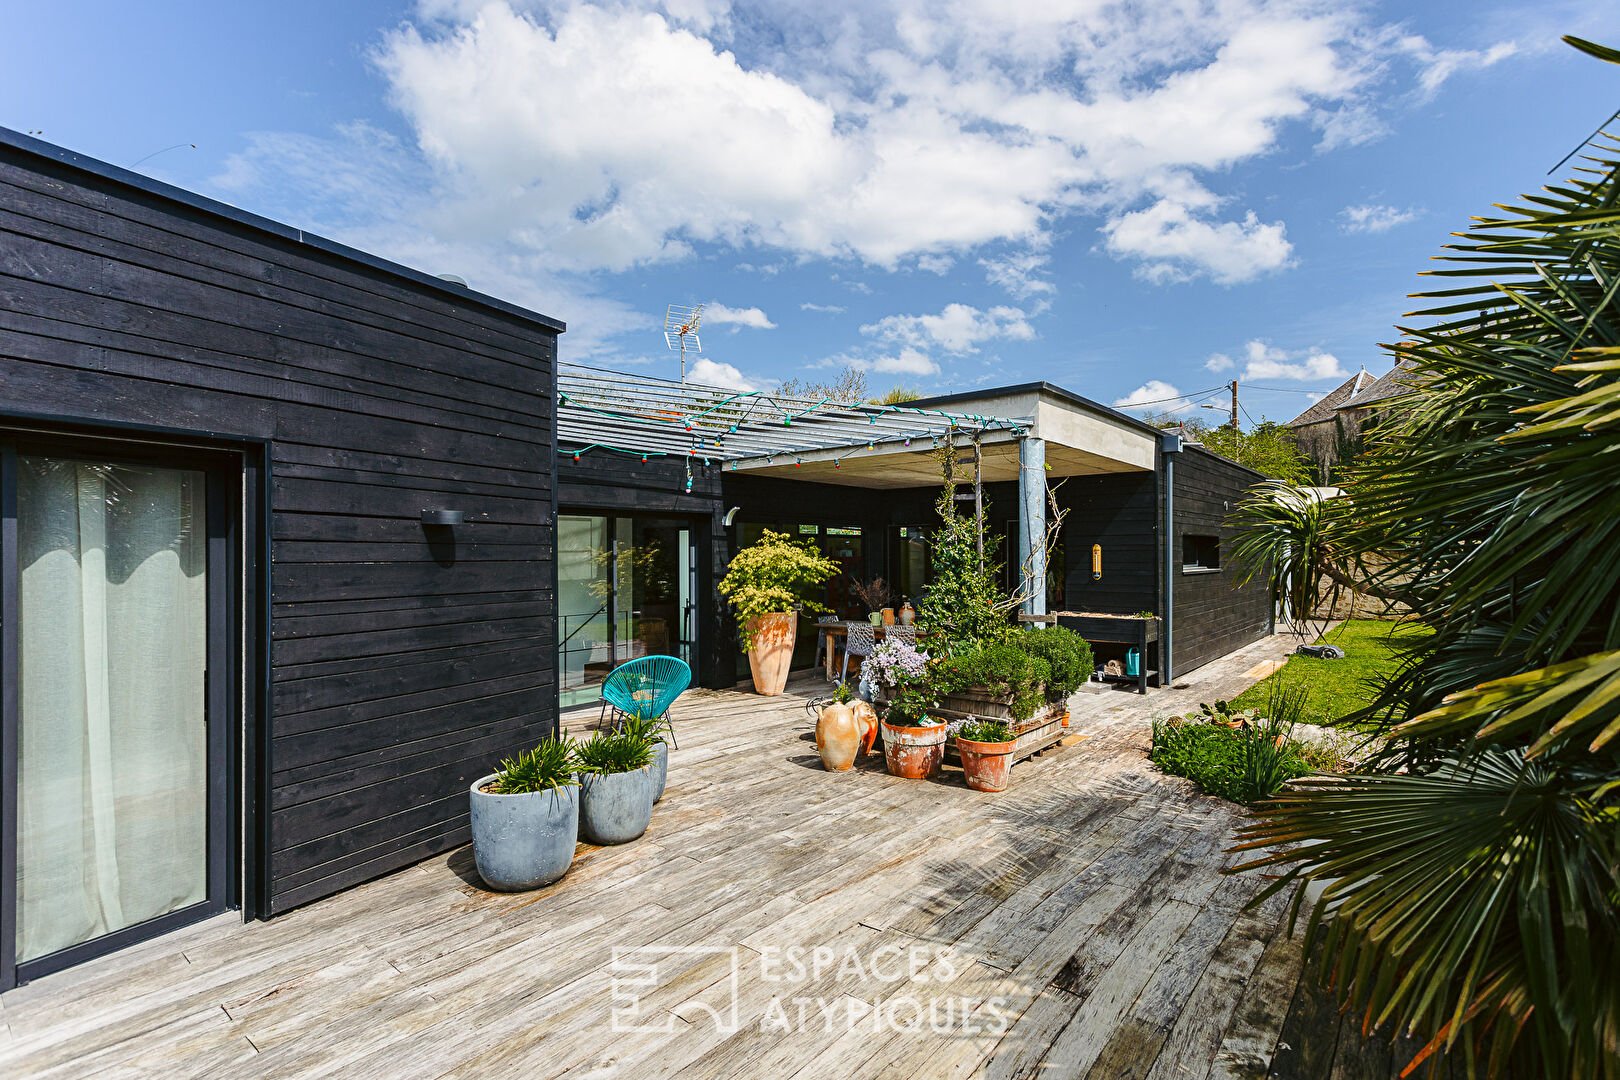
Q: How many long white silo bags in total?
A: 0